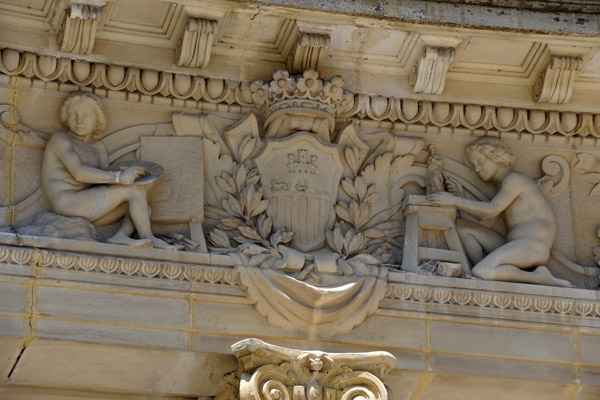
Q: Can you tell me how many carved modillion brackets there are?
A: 5